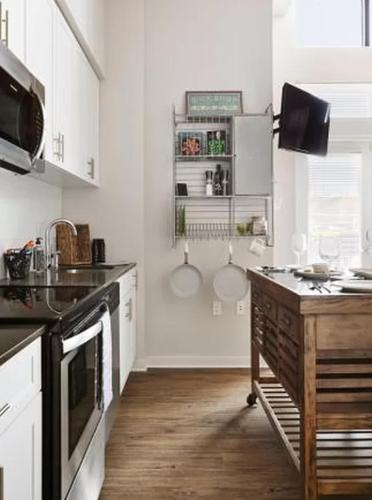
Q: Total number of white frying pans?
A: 2